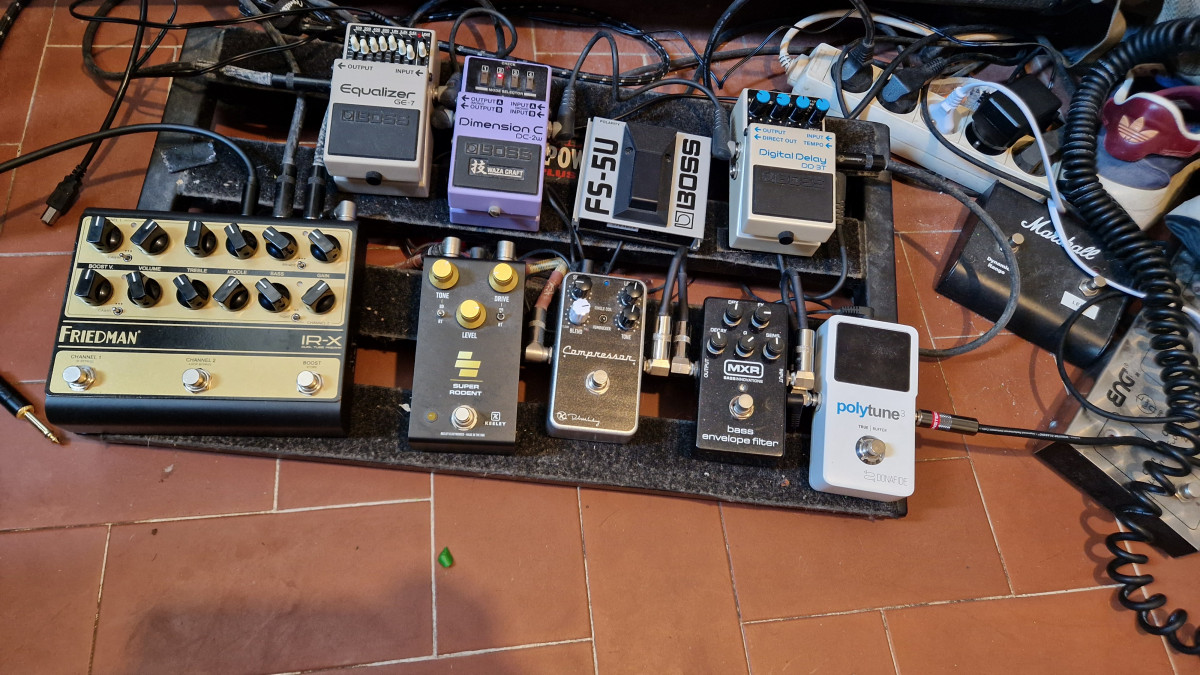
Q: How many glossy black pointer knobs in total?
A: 12